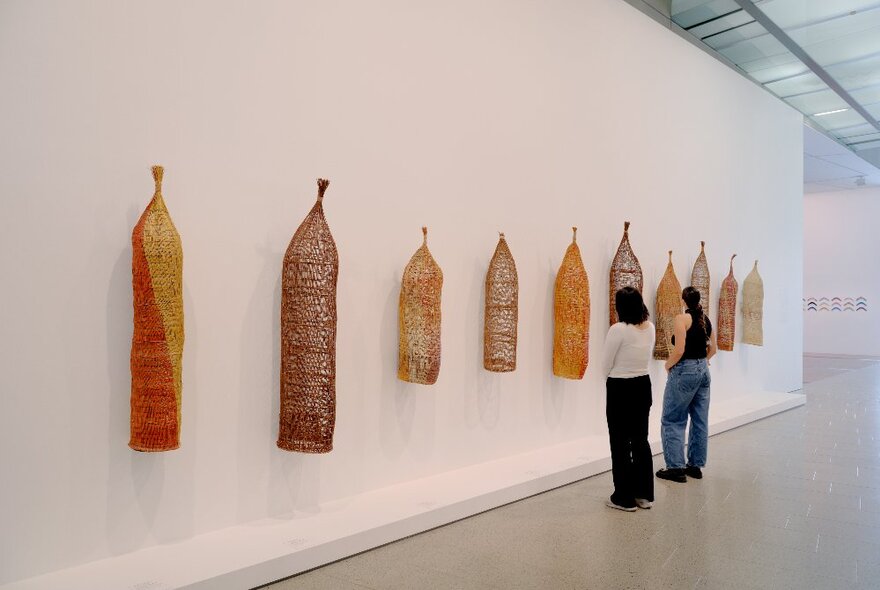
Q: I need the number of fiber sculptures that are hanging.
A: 10